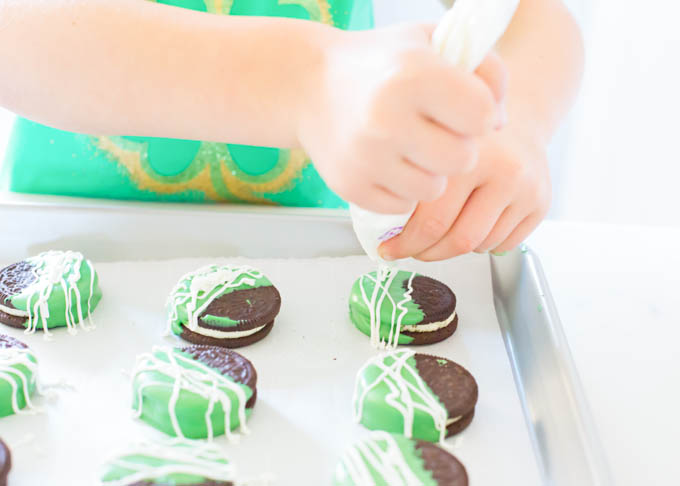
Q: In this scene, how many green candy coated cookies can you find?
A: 8